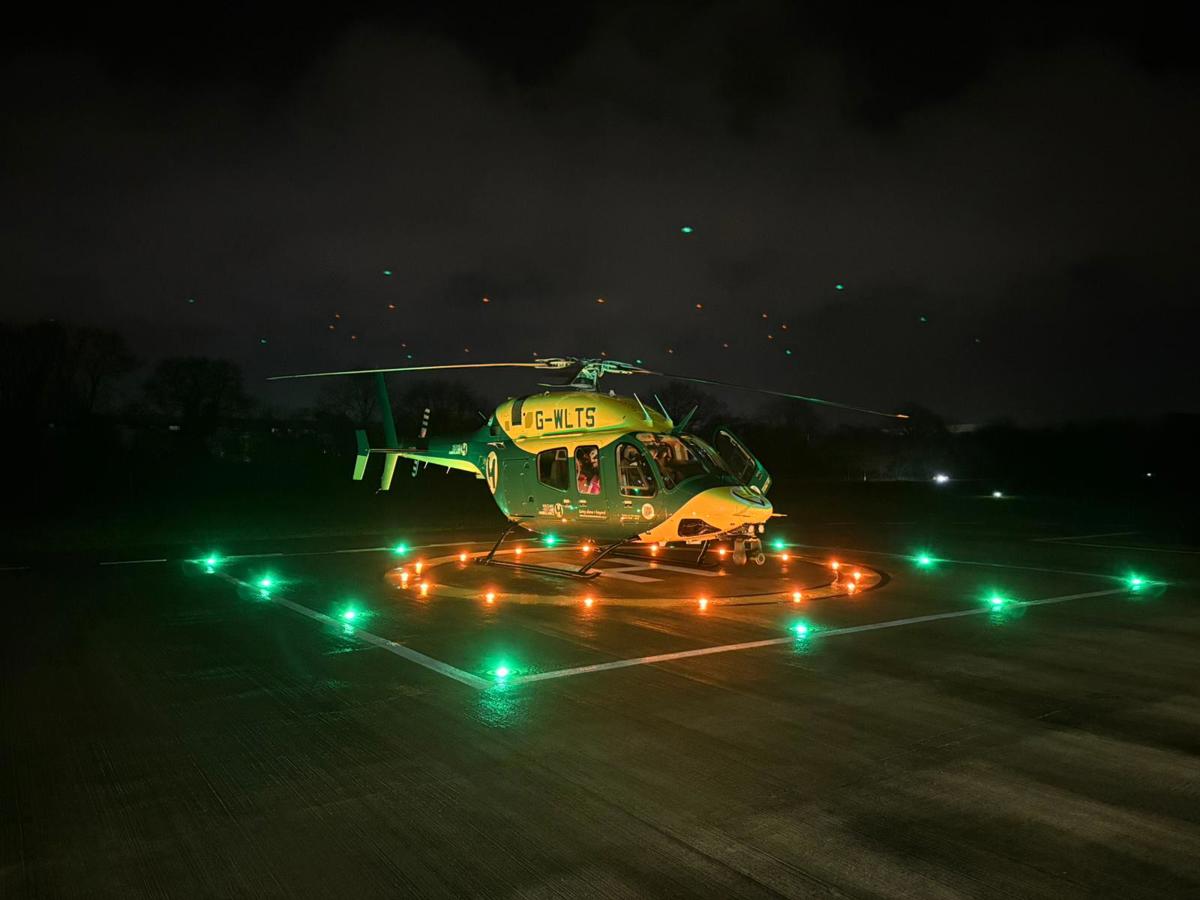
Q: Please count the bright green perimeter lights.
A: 11